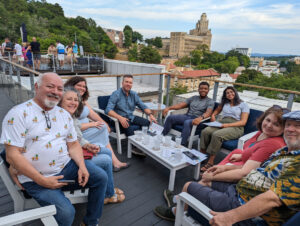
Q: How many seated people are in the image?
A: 8